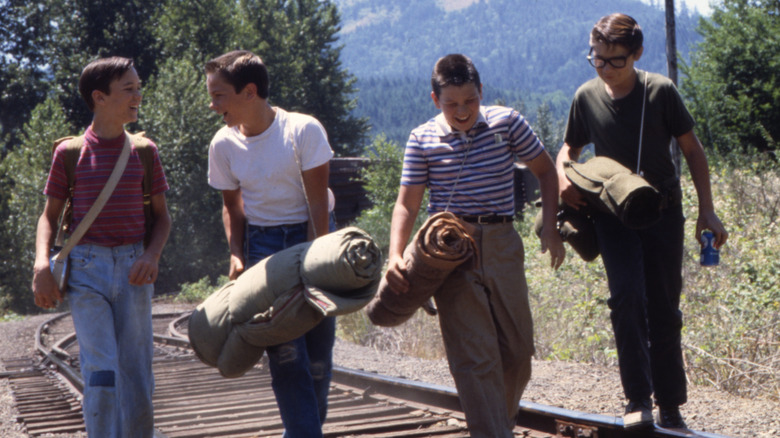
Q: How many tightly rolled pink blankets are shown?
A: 0